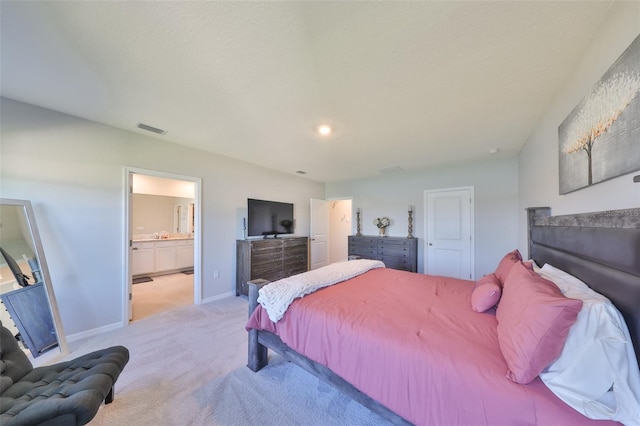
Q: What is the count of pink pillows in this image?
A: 3